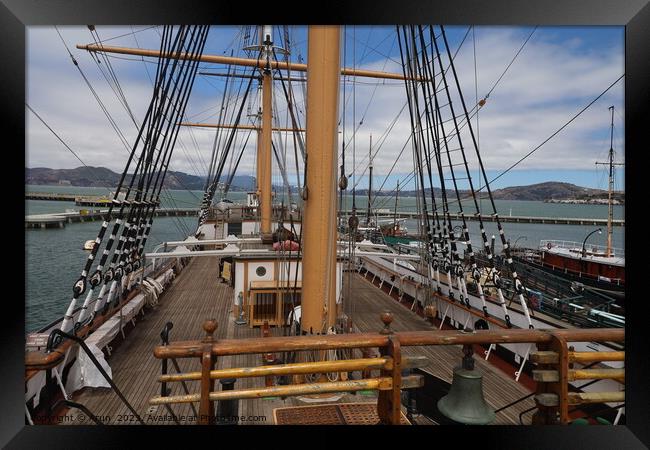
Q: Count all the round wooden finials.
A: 2